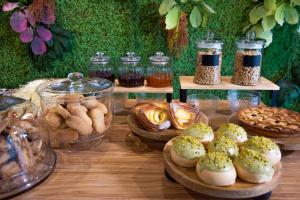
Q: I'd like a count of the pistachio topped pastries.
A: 7